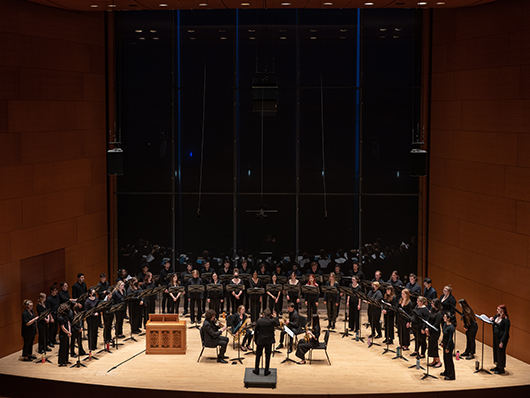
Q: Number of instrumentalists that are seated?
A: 4